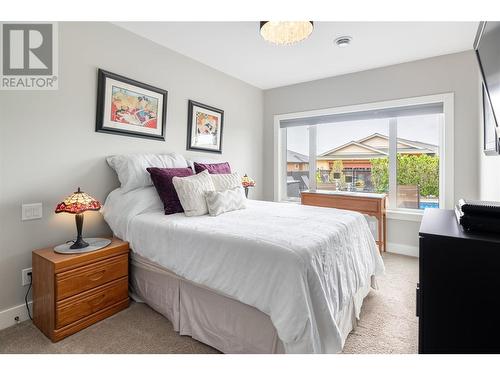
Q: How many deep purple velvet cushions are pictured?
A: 2